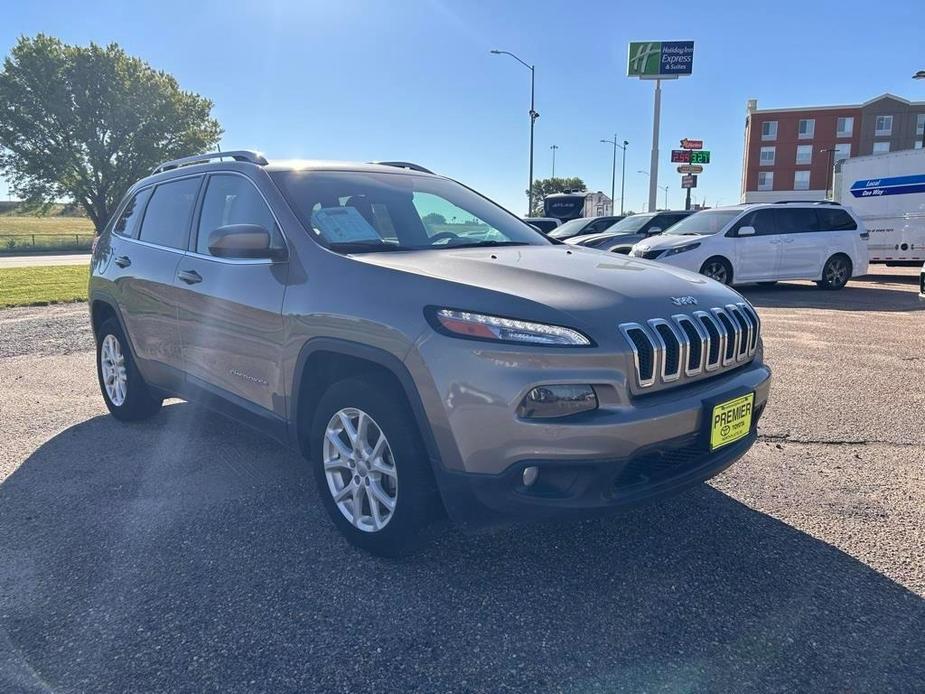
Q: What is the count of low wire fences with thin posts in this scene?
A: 1